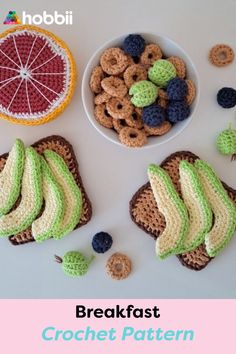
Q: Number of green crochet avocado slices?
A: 7